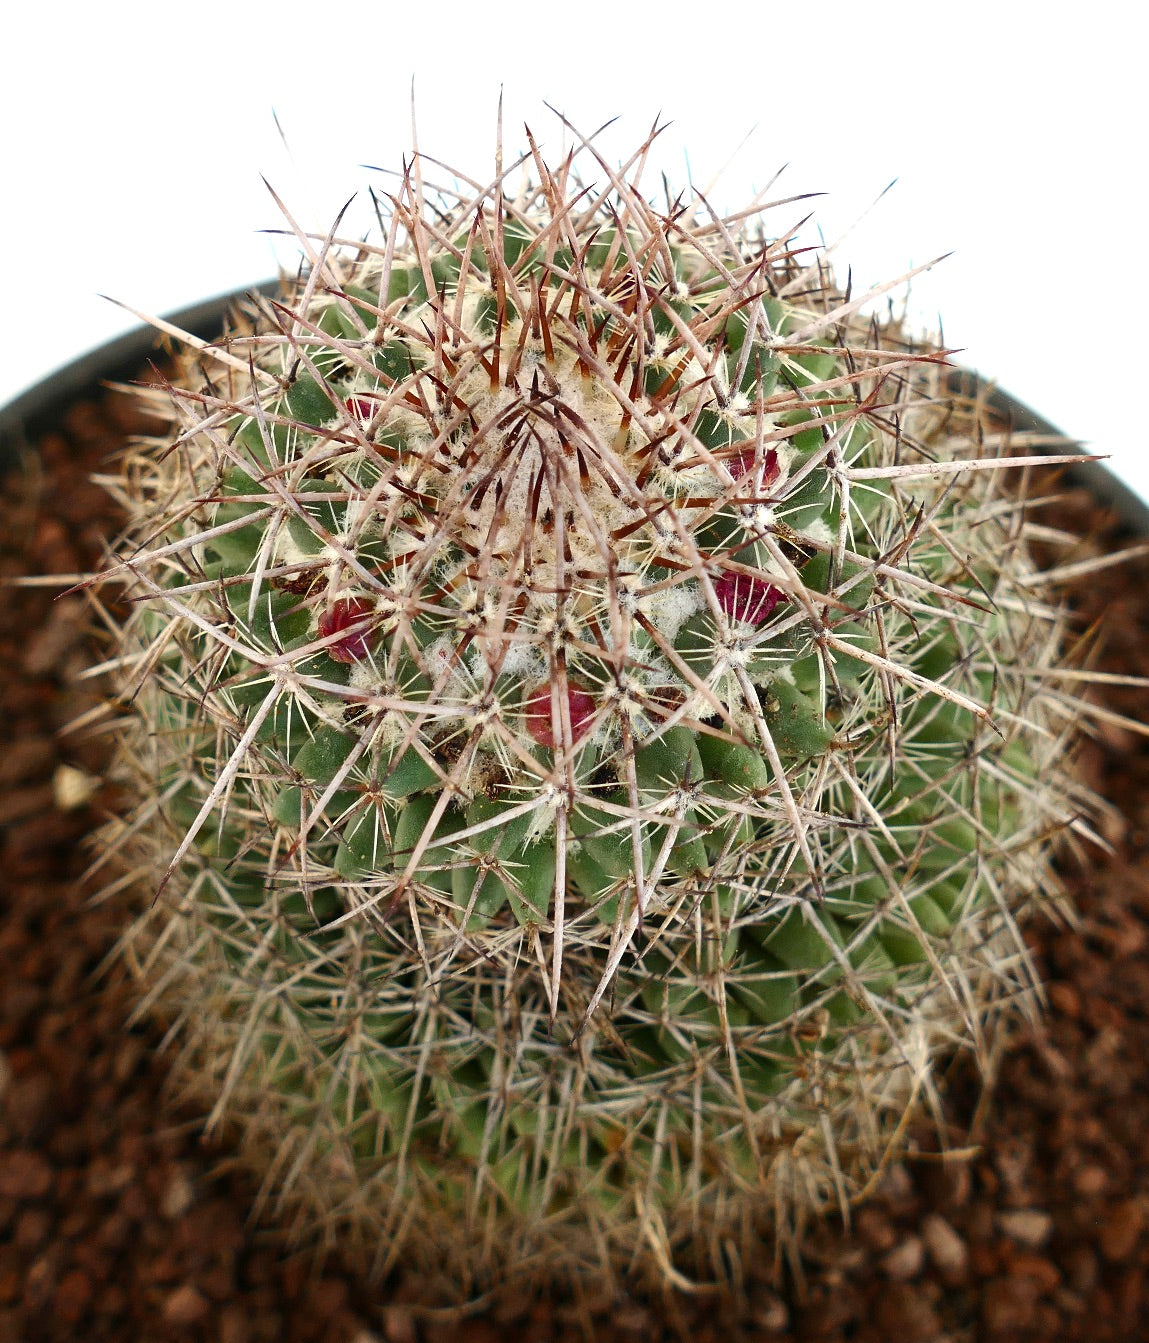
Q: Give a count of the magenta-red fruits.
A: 5